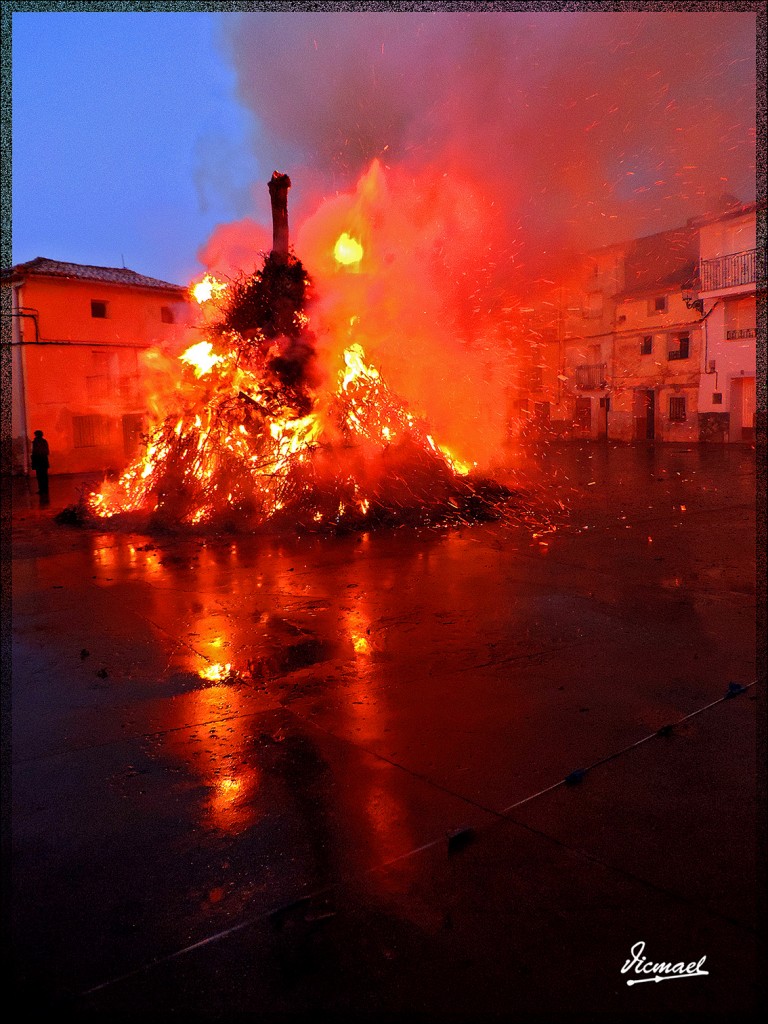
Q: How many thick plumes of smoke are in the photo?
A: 1